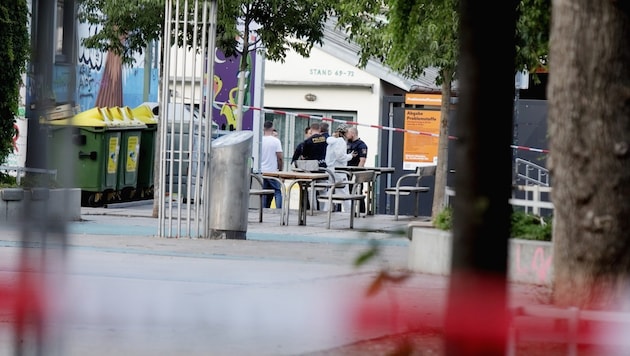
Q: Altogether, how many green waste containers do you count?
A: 3